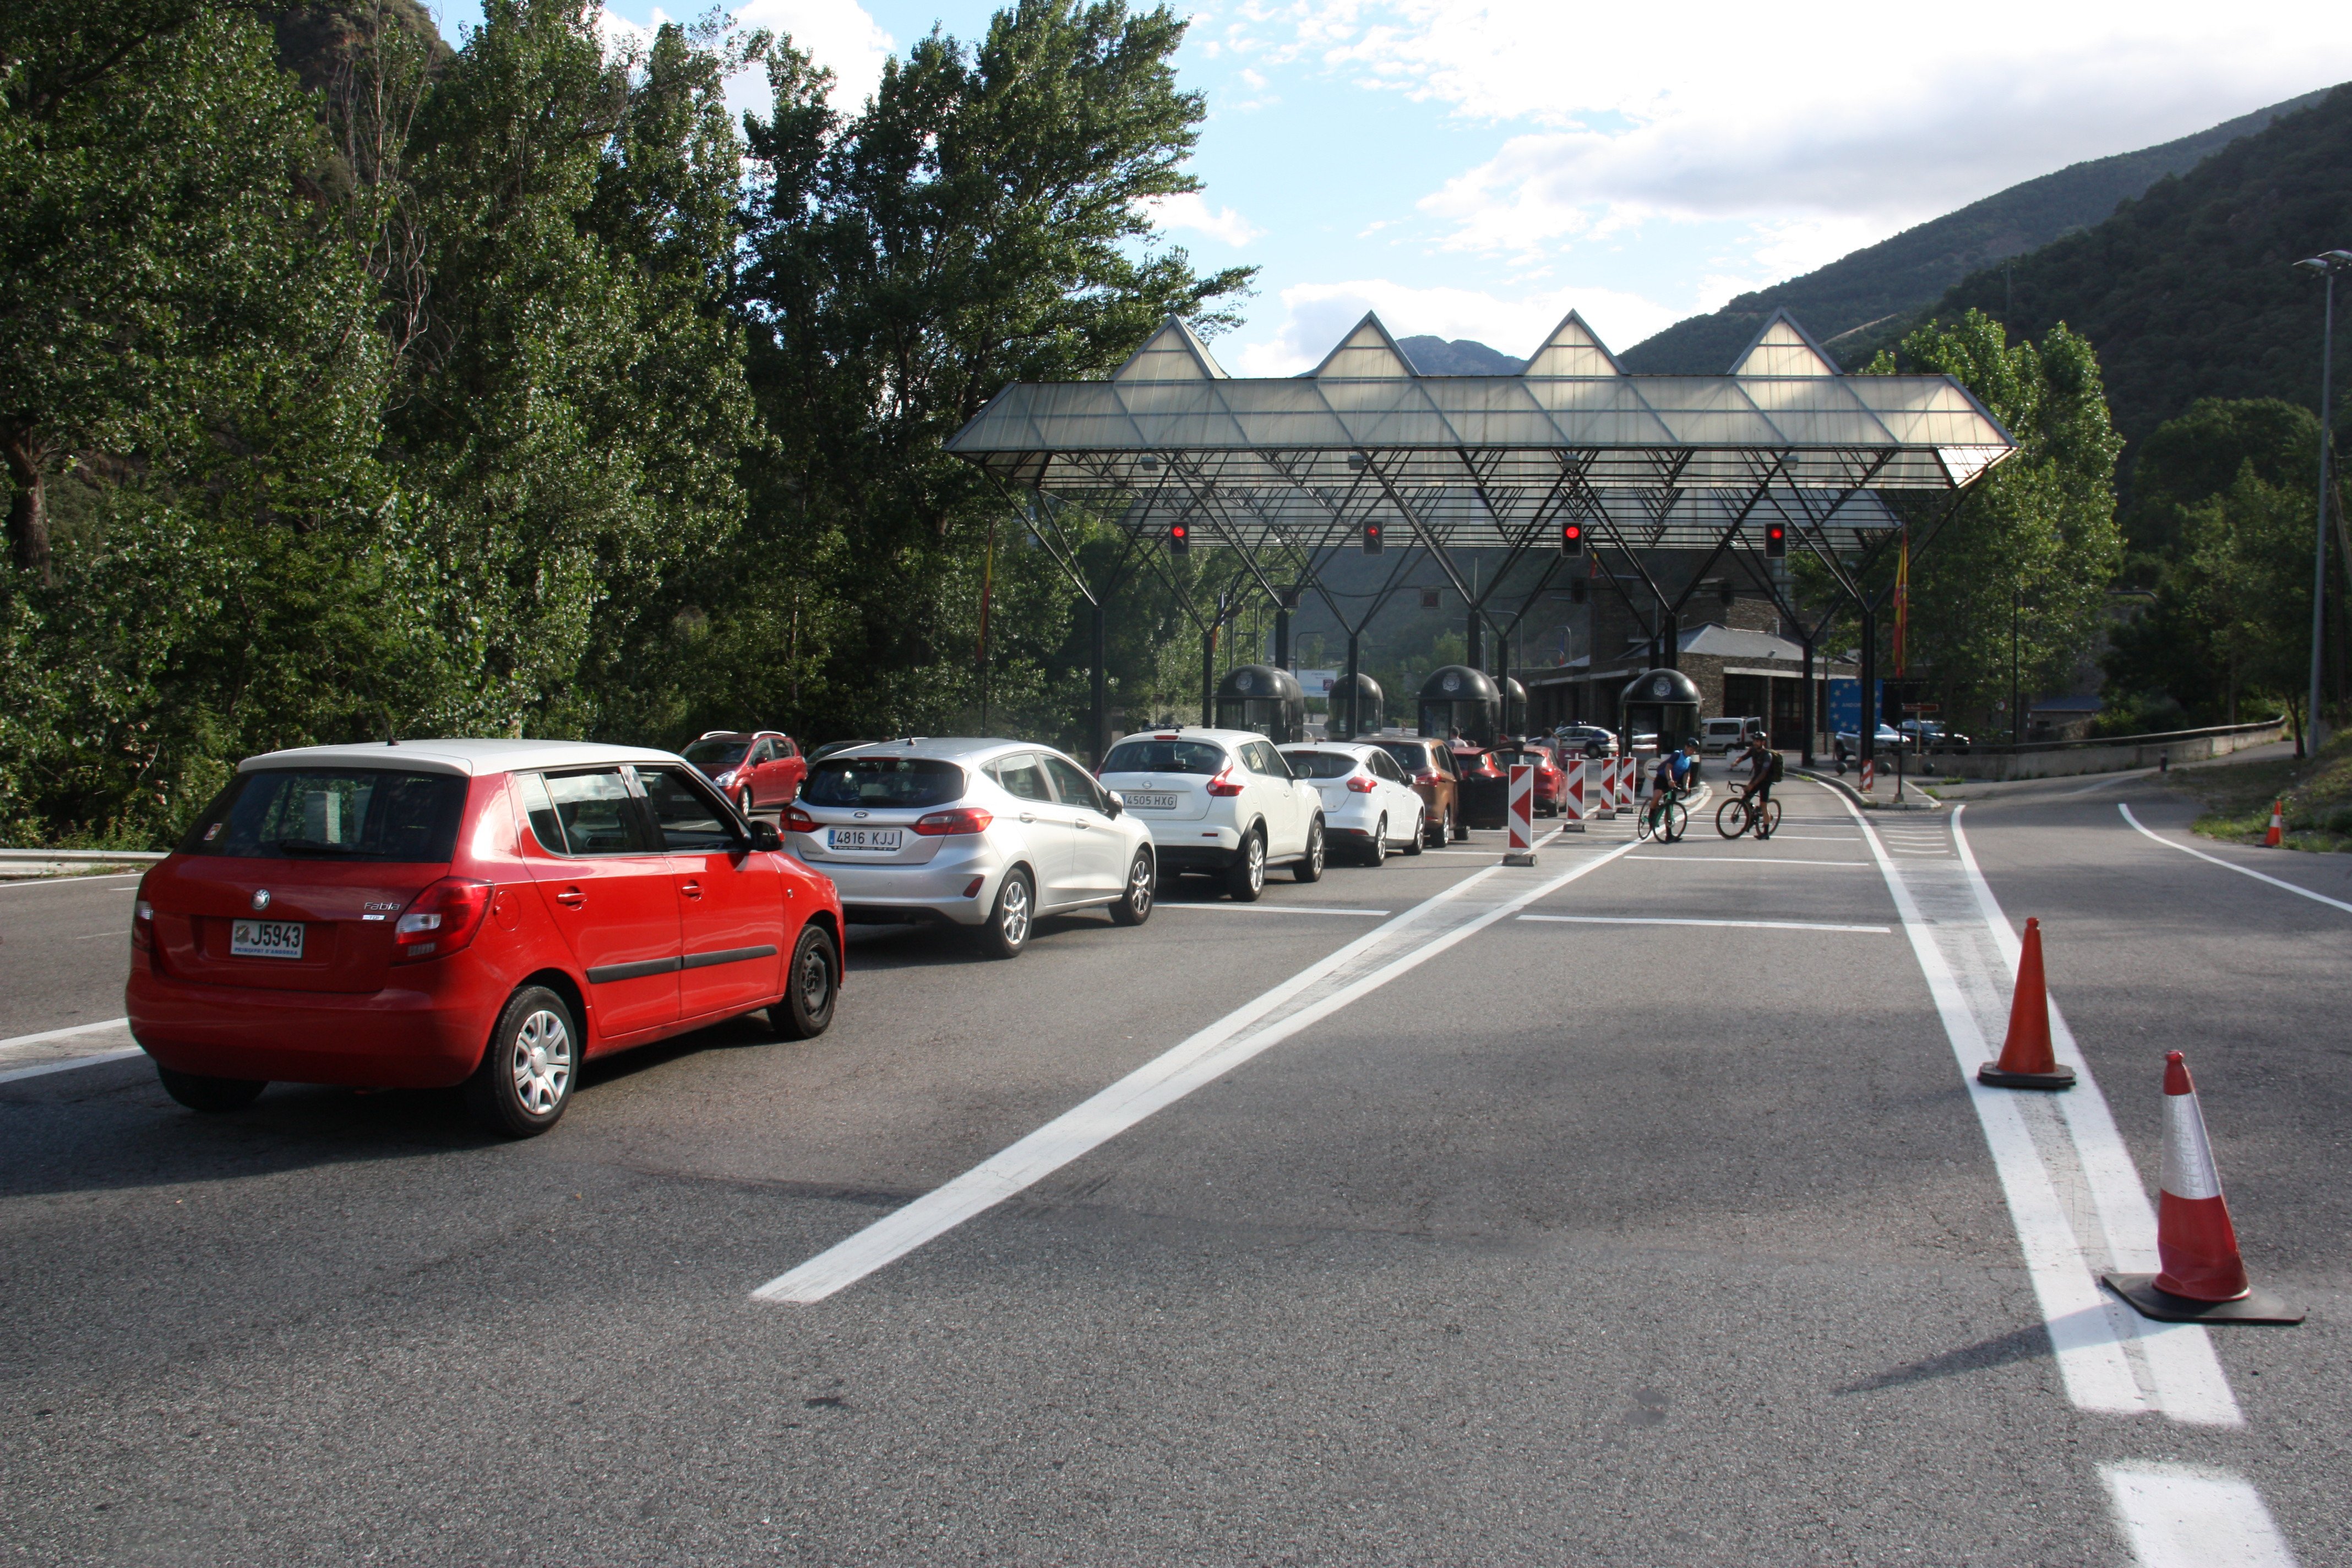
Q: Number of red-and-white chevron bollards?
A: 4